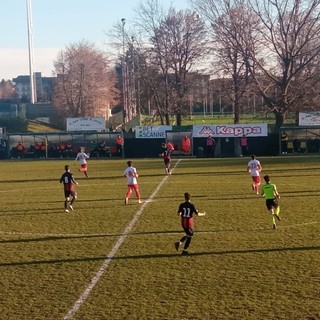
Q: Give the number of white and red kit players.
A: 3